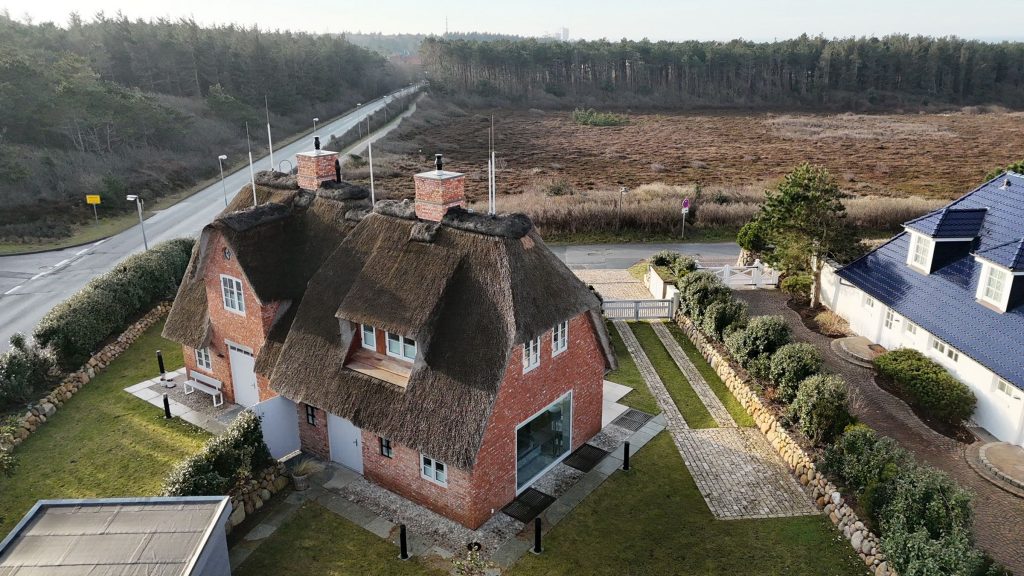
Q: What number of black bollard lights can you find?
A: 5